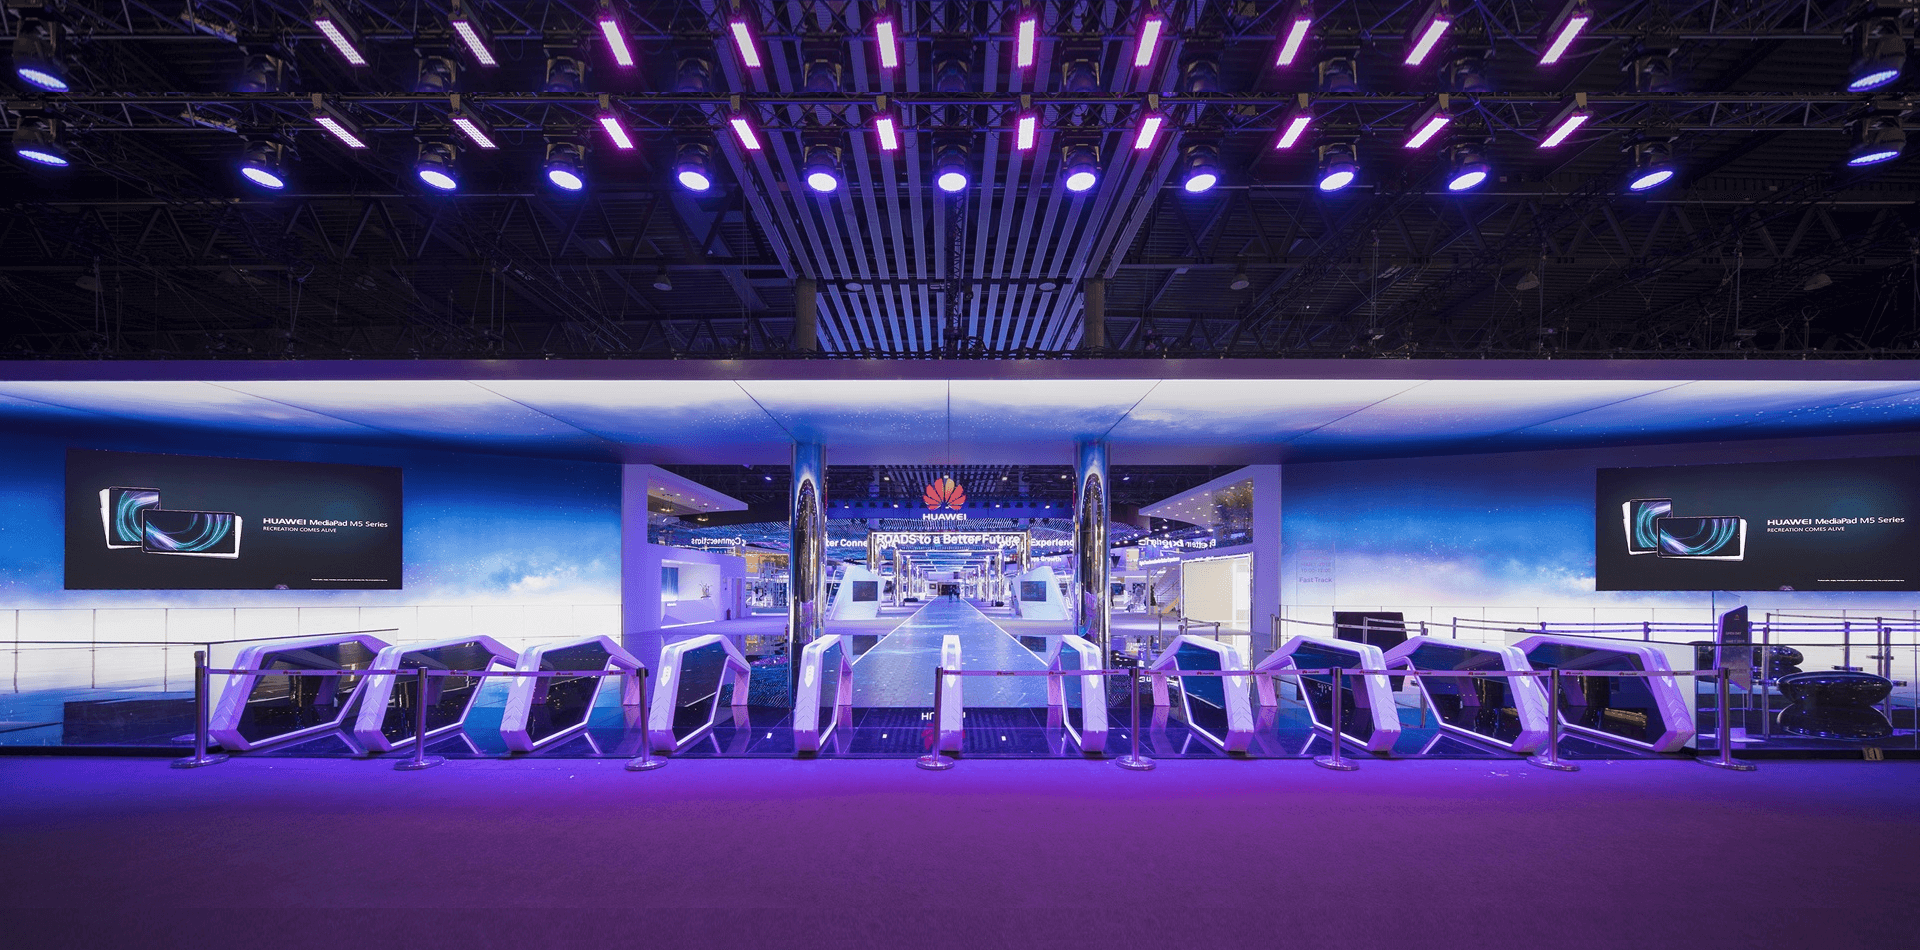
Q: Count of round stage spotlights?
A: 15